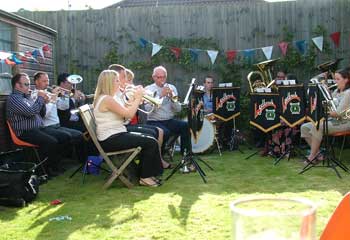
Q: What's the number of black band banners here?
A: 5